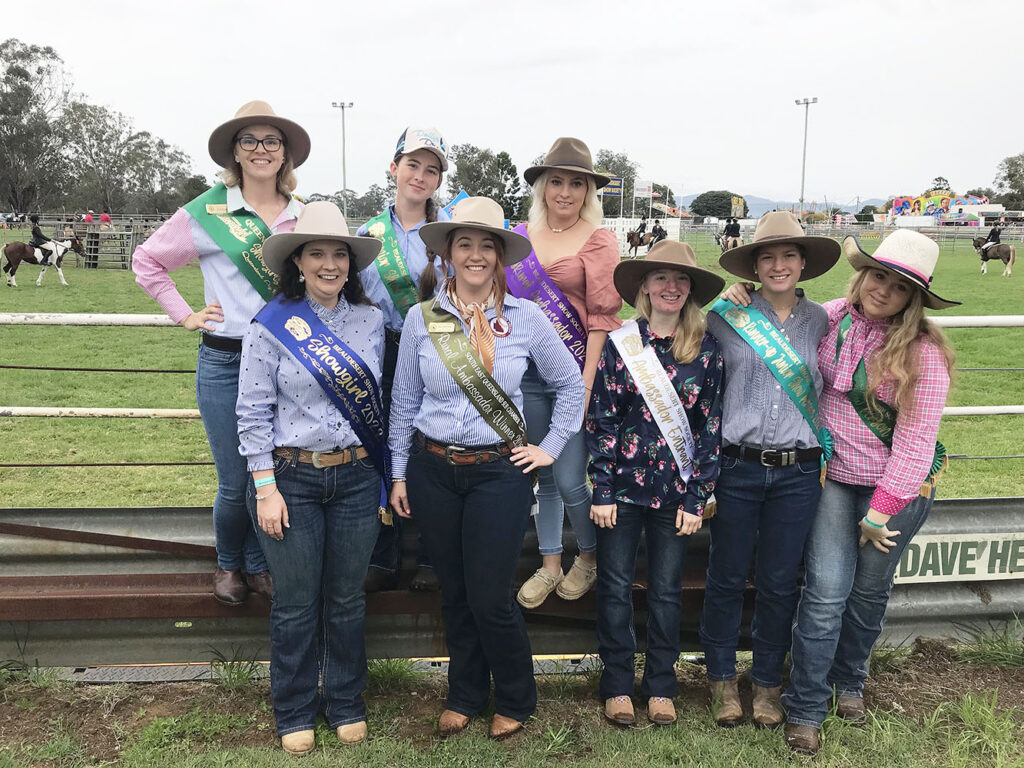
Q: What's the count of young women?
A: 8